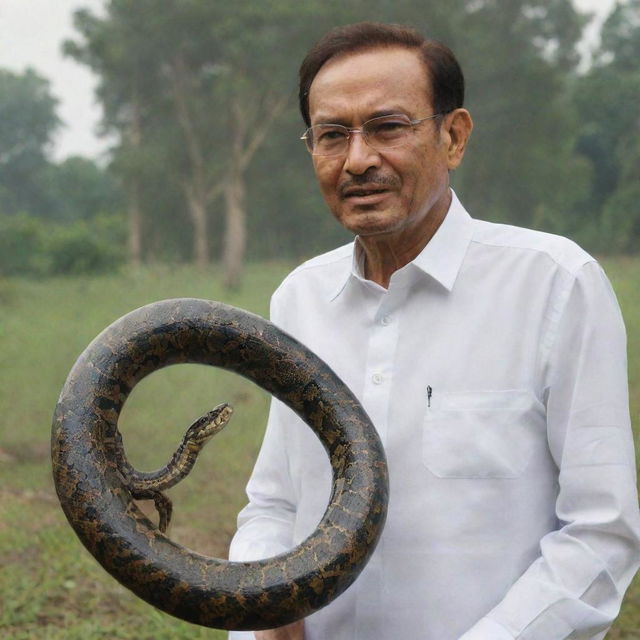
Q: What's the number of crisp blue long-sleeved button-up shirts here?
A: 0